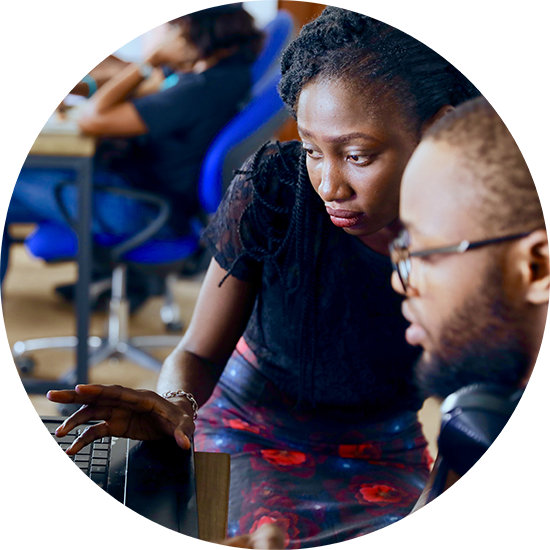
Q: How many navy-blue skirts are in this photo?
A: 1